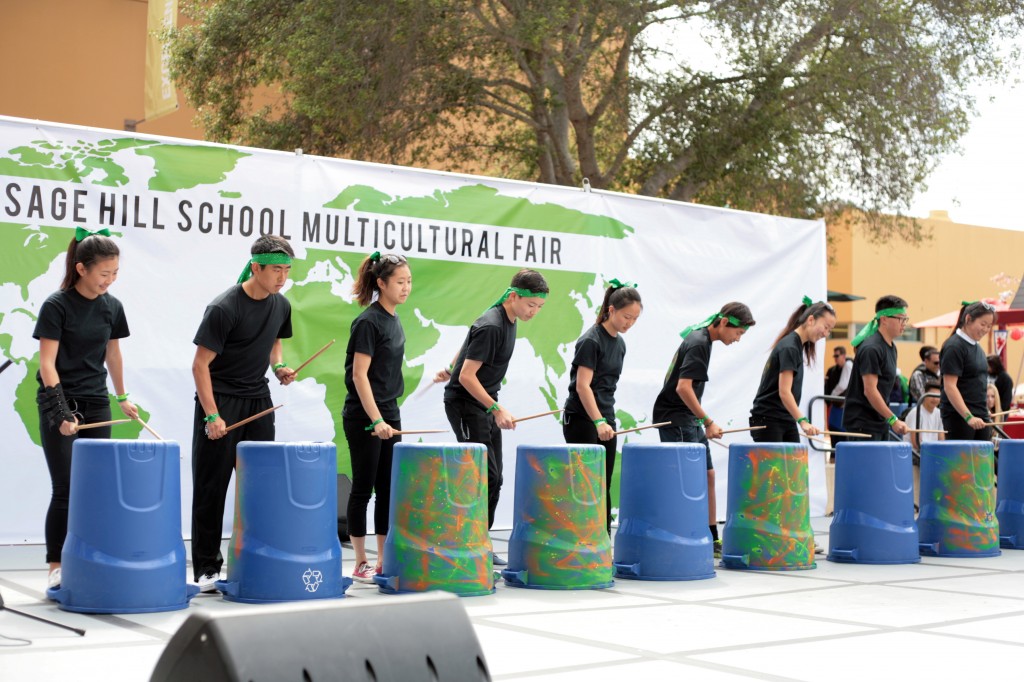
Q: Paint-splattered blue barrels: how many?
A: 4